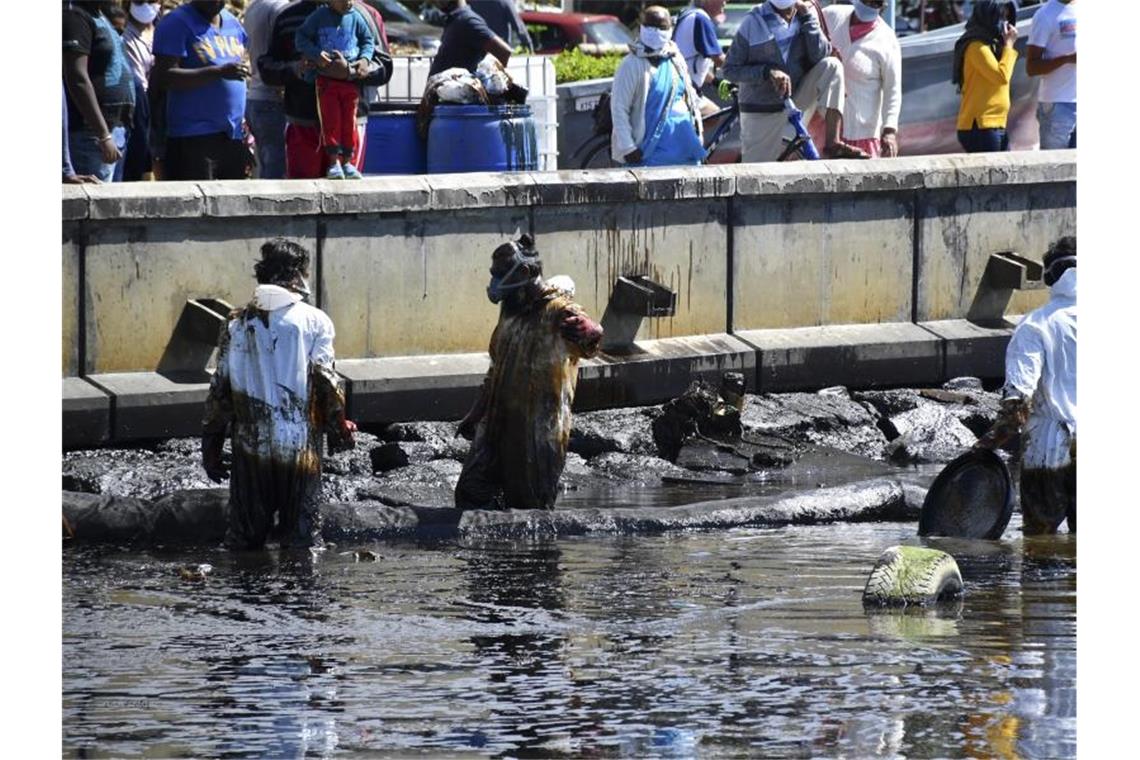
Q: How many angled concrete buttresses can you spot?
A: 3